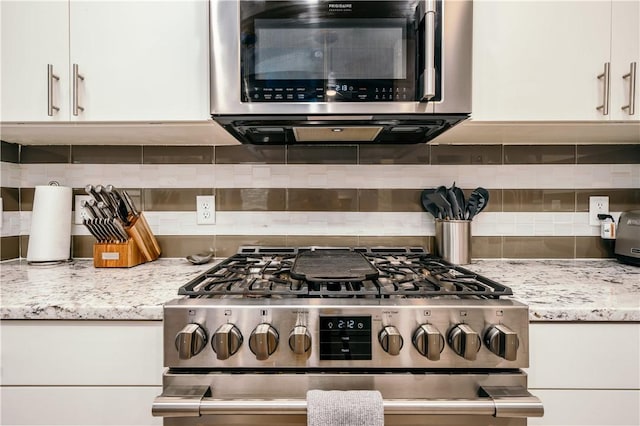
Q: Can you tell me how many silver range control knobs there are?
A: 8